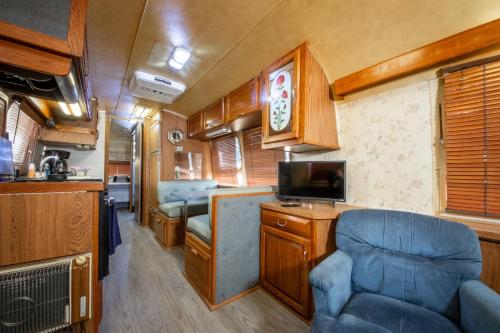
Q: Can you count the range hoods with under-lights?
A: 1